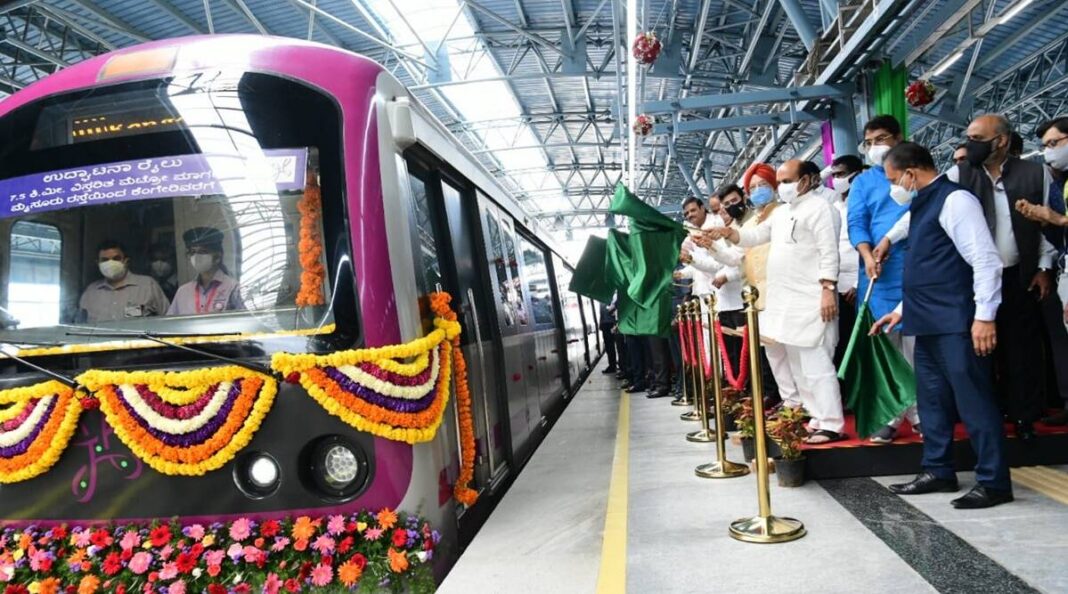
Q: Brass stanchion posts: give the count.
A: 5